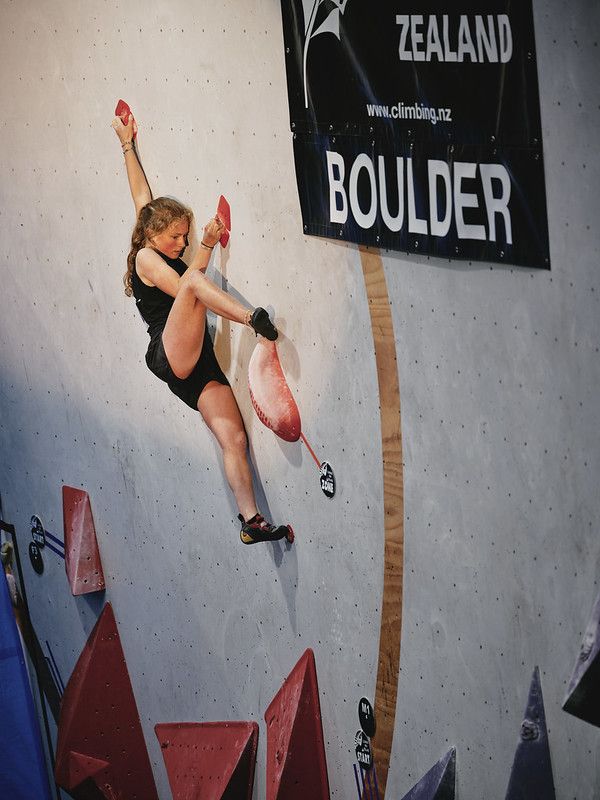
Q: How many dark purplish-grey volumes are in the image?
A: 3